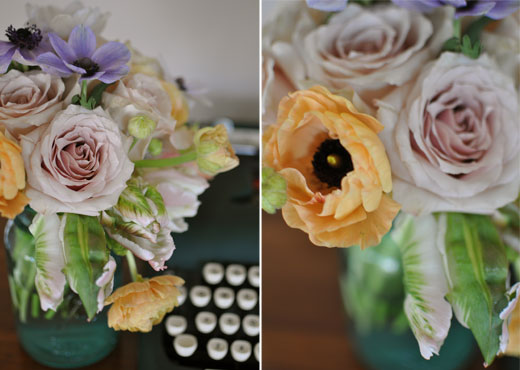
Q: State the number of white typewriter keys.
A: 15